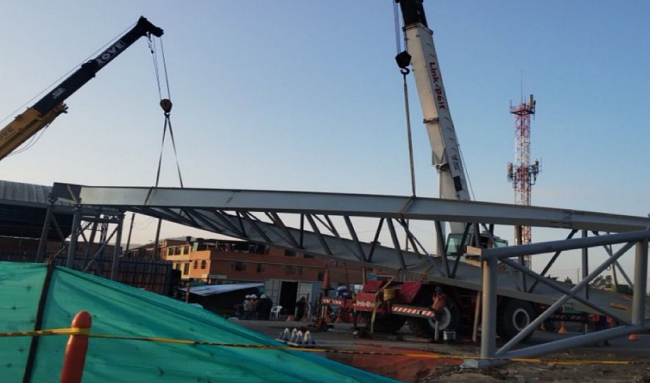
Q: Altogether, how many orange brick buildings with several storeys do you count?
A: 1